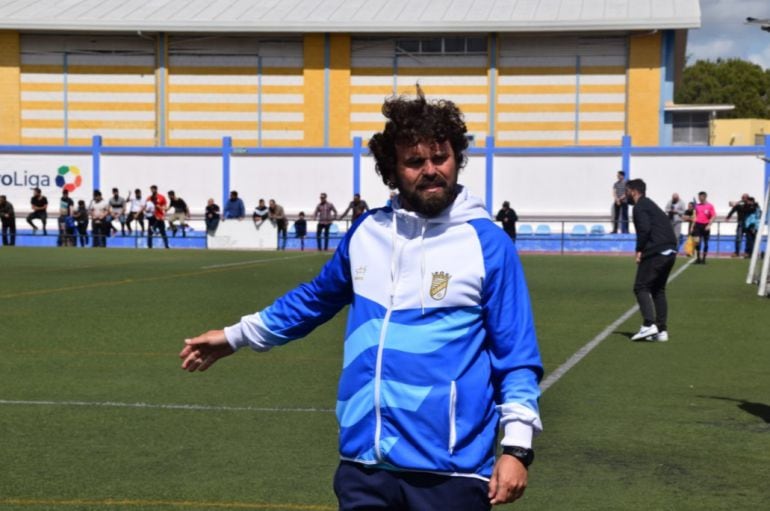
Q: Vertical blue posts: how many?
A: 6